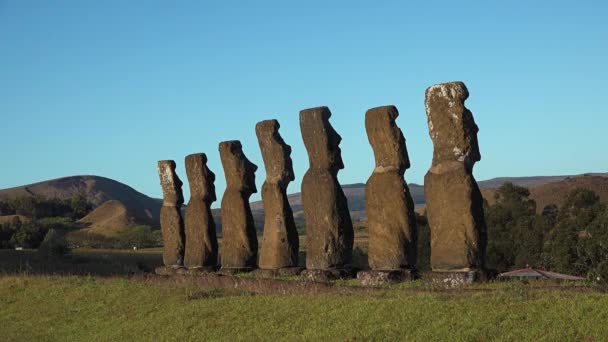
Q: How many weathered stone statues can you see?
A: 7